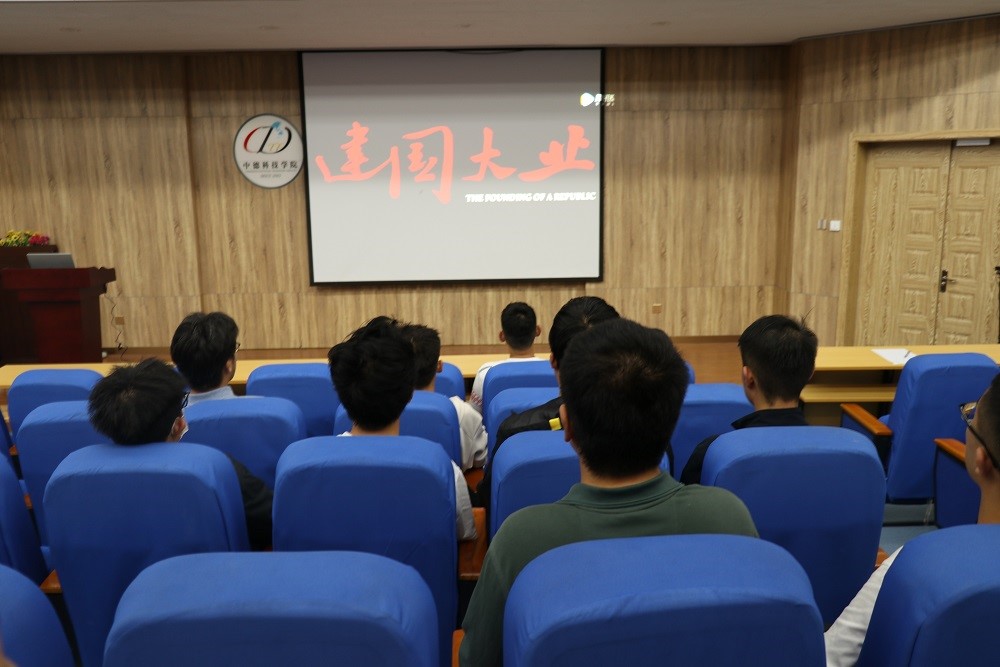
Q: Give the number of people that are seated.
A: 9